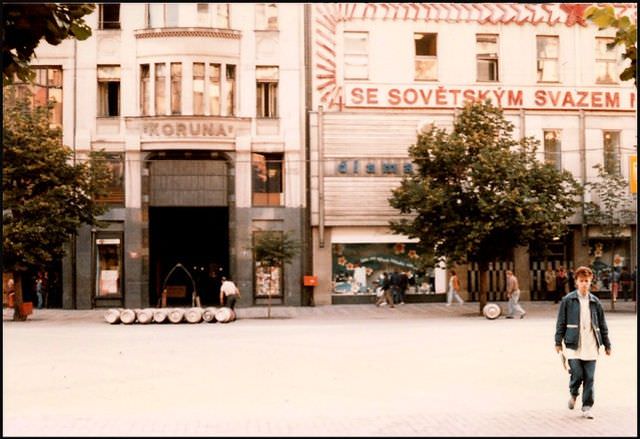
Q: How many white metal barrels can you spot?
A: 9